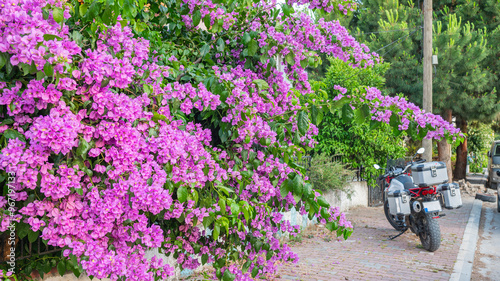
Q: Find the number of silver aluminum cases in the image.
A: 3